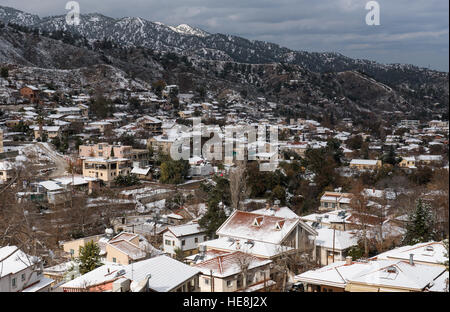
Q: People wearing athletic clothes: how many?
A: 0